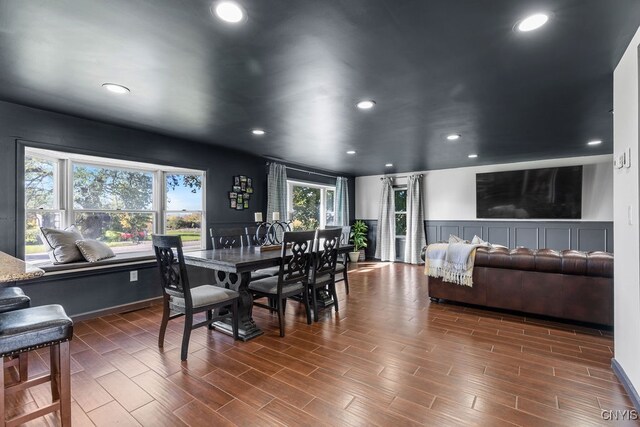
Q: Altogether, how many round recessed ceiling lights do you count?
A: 10